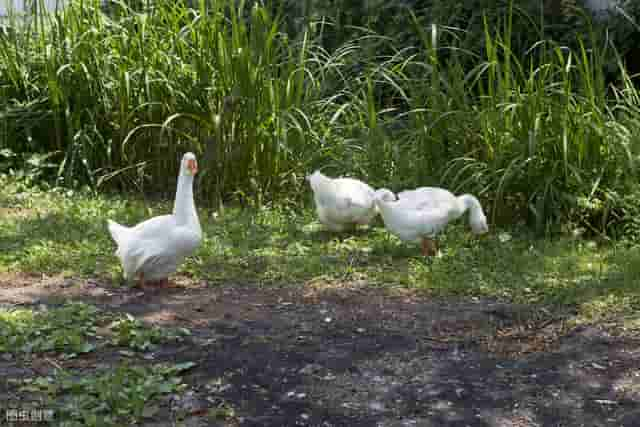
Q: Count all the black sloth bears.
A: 0